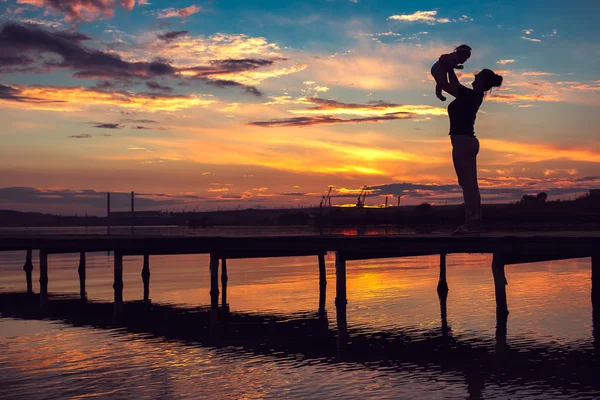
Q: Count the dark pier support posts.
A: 12